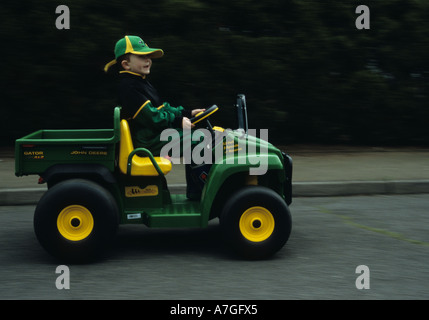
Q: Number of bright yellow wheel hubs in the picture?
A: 2